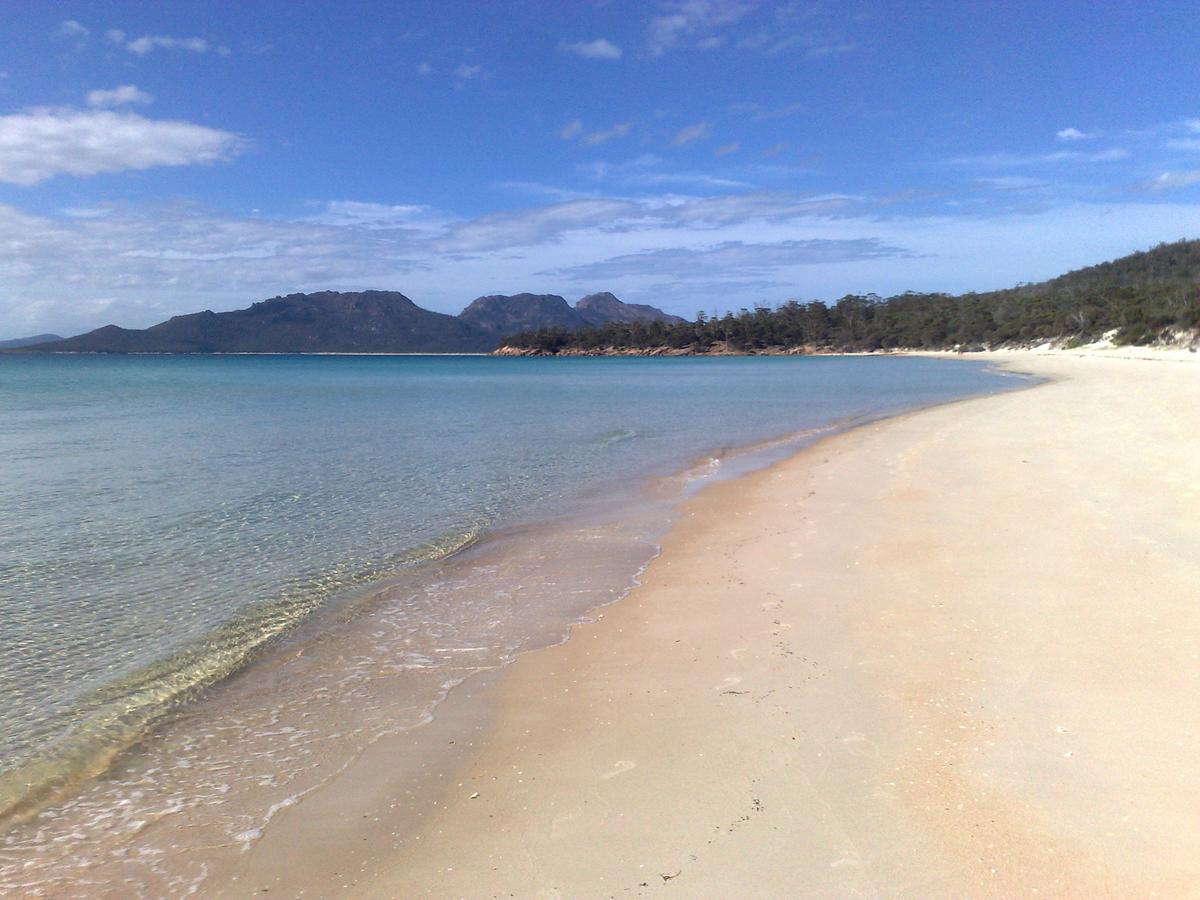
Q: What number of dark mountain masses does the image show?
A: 3